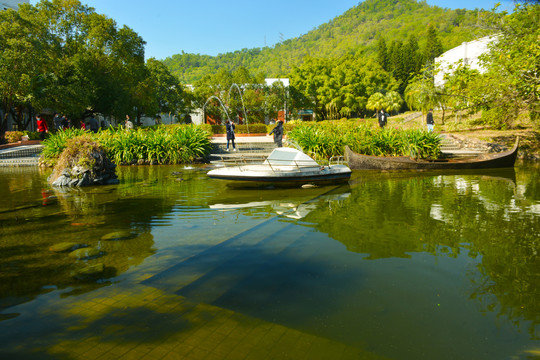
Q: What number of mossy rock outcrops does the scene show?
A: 1